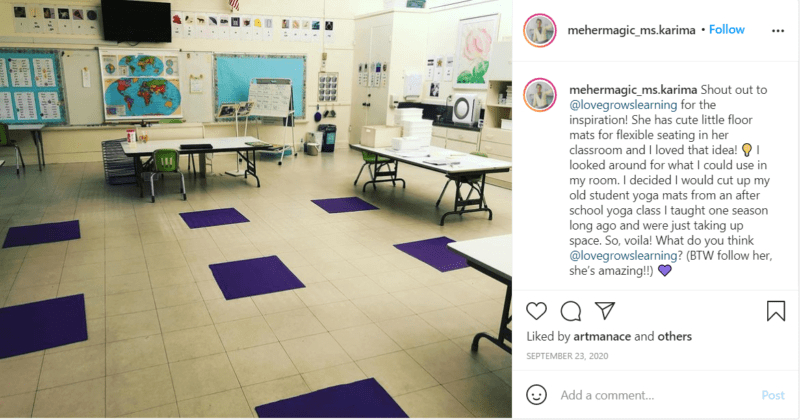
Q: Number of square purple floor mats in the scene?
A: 7